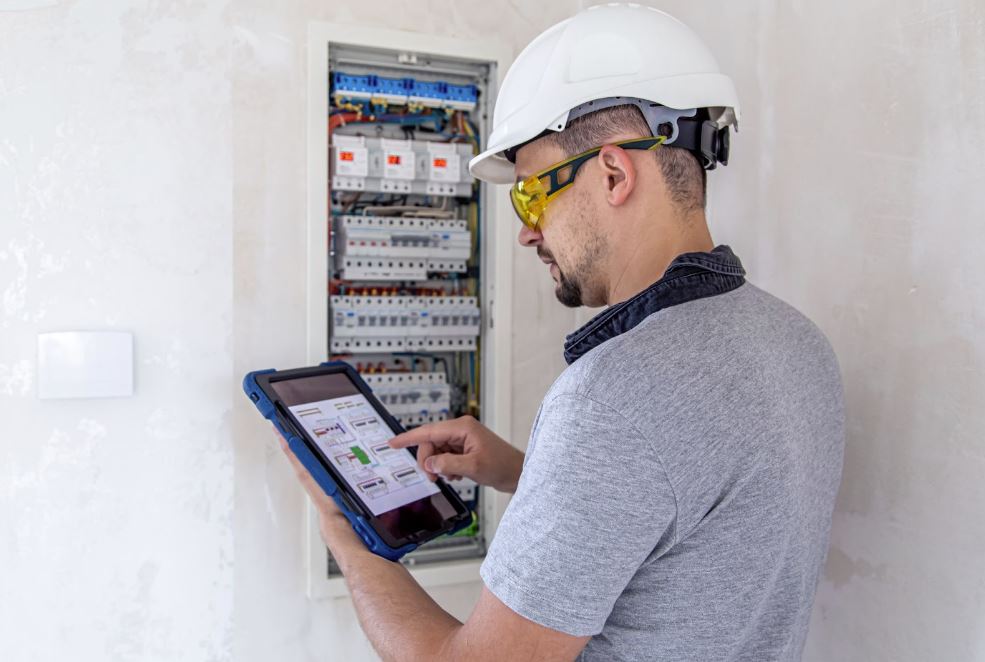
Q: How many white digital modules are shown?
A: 3